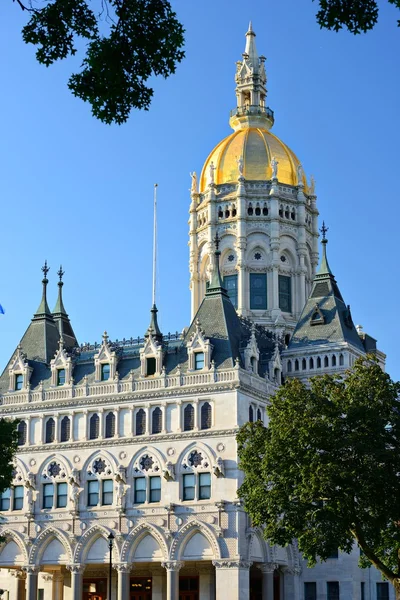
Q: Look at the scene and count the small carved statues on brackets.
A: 3